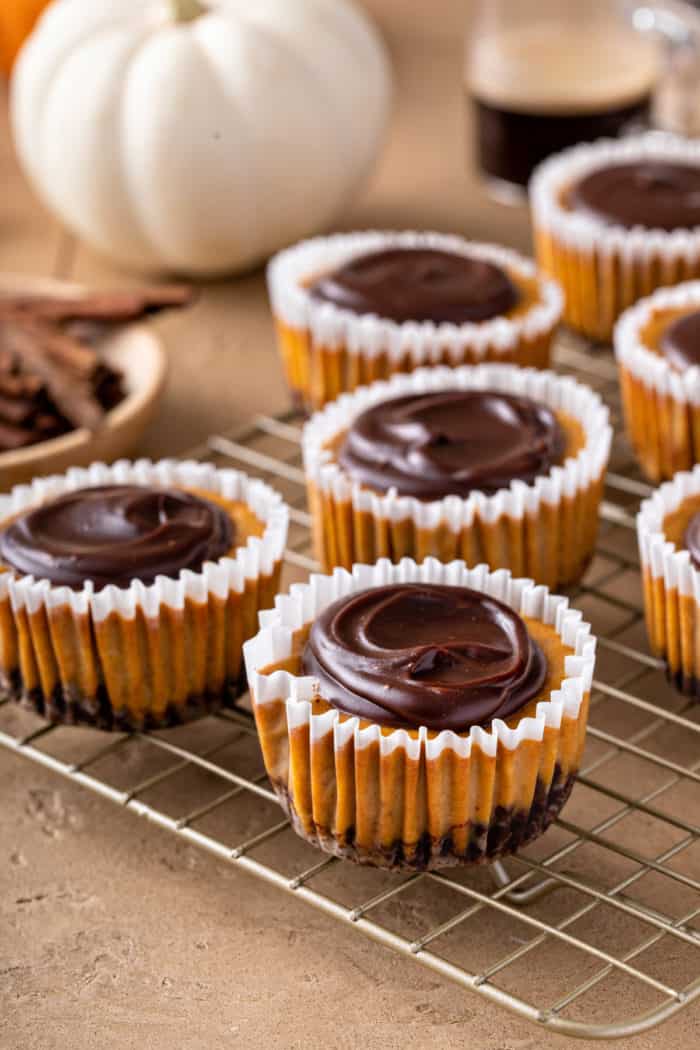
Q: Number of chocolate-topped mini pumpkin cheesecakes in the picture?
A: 7